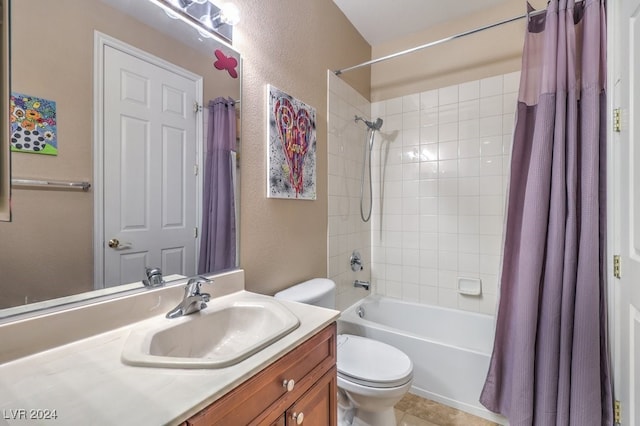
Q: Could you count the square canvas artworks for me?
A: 2